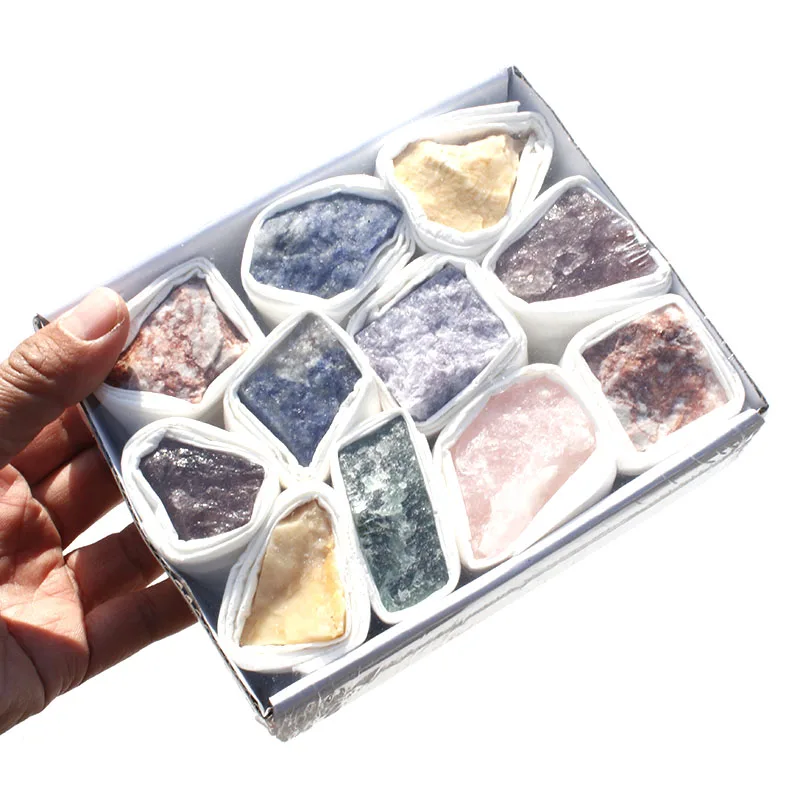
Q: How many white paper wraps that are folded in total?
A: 11